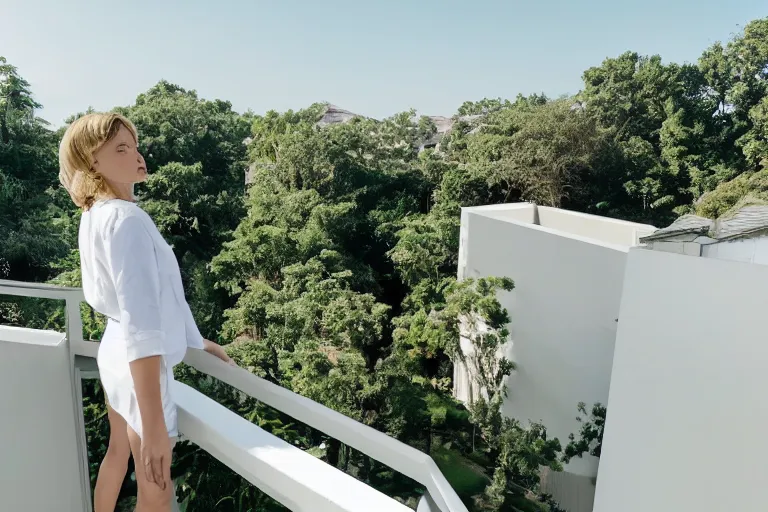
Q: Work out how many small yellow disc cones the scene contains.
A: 0